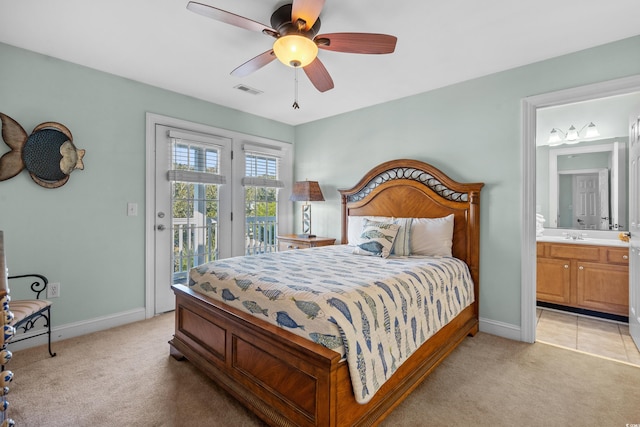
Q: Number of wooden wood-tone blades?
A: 5